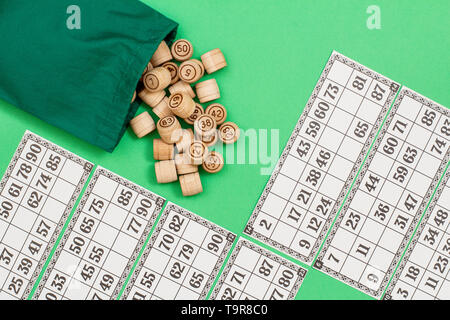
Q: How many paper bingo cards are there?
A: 7